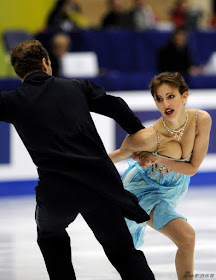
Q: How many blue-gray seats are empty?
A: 1